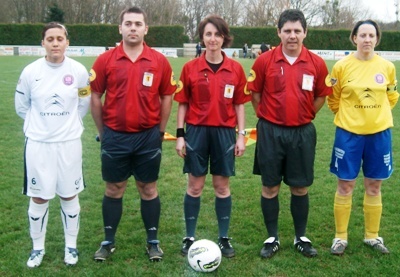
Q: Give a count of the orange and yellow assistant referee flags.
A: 2